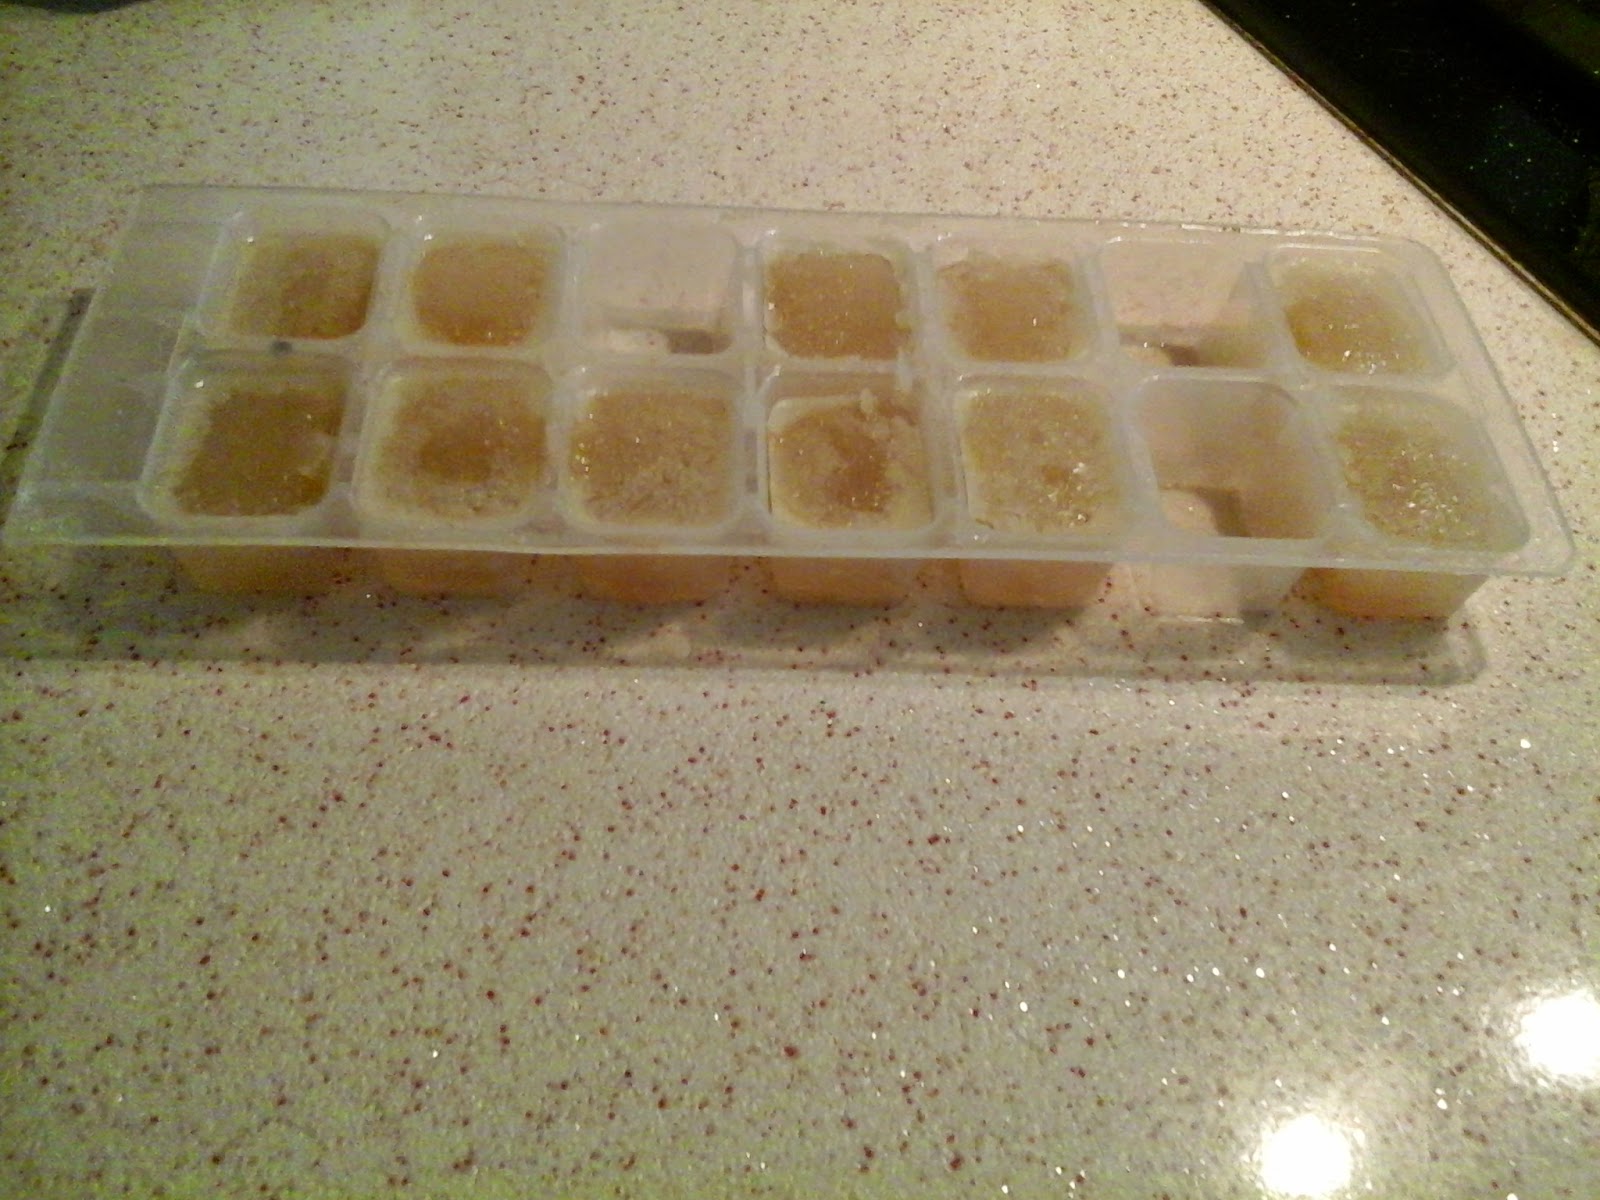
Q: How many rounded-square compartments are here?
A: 14